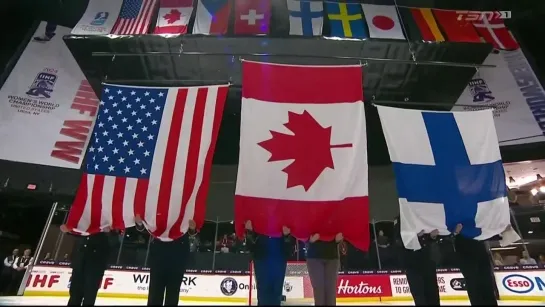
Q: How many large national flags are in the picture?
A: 3